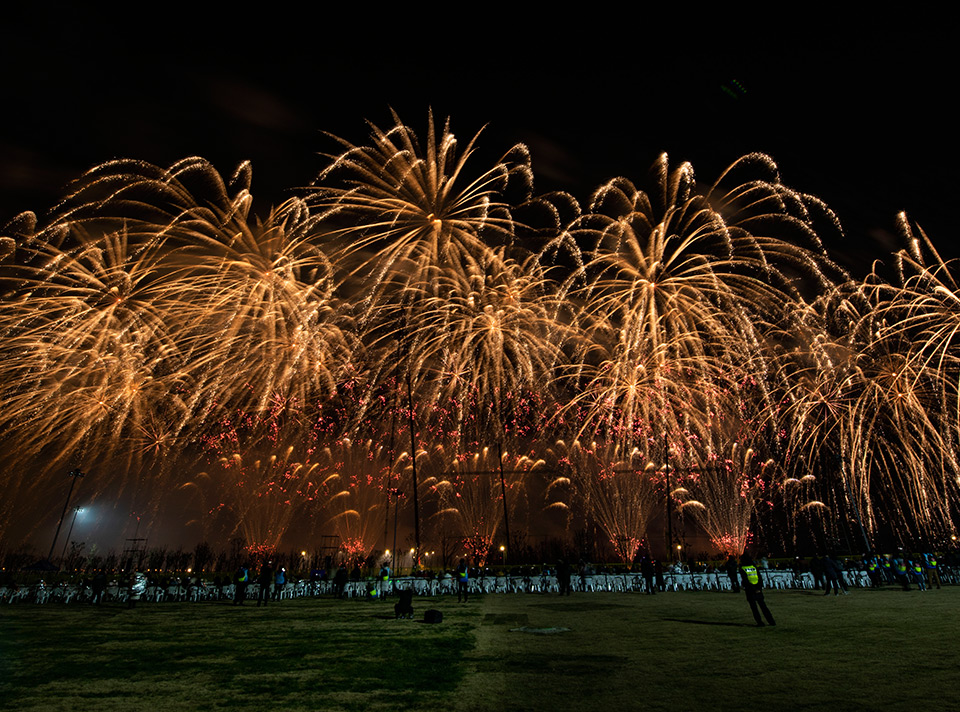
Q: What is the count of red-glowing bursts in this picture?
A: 5